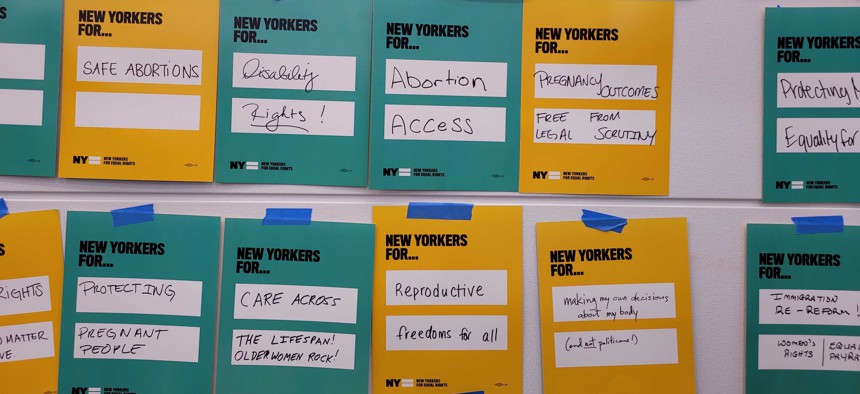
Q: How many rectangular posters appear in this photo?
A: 12